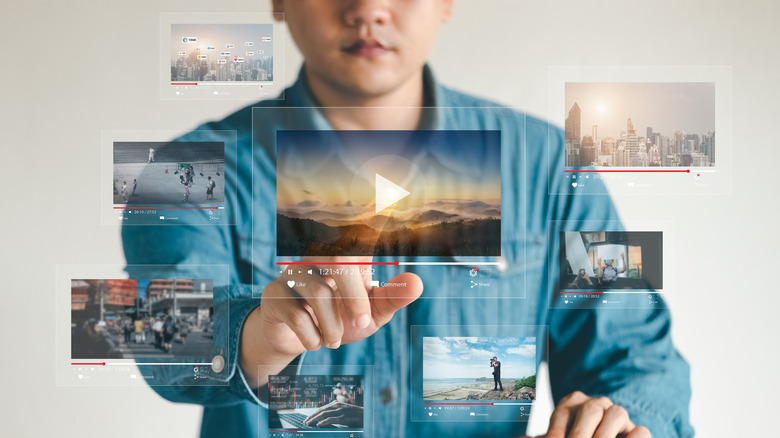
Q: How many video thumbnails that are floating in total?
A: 8